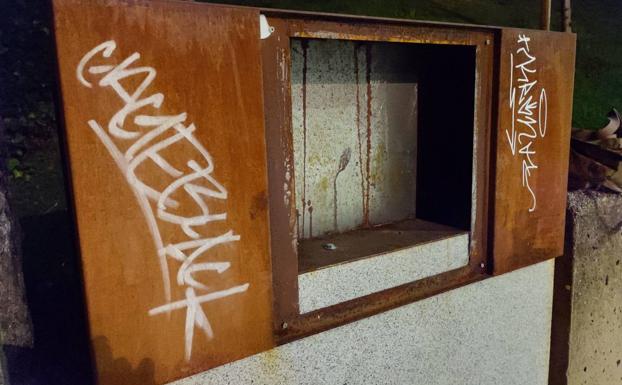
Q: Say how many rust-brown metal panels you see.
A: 2